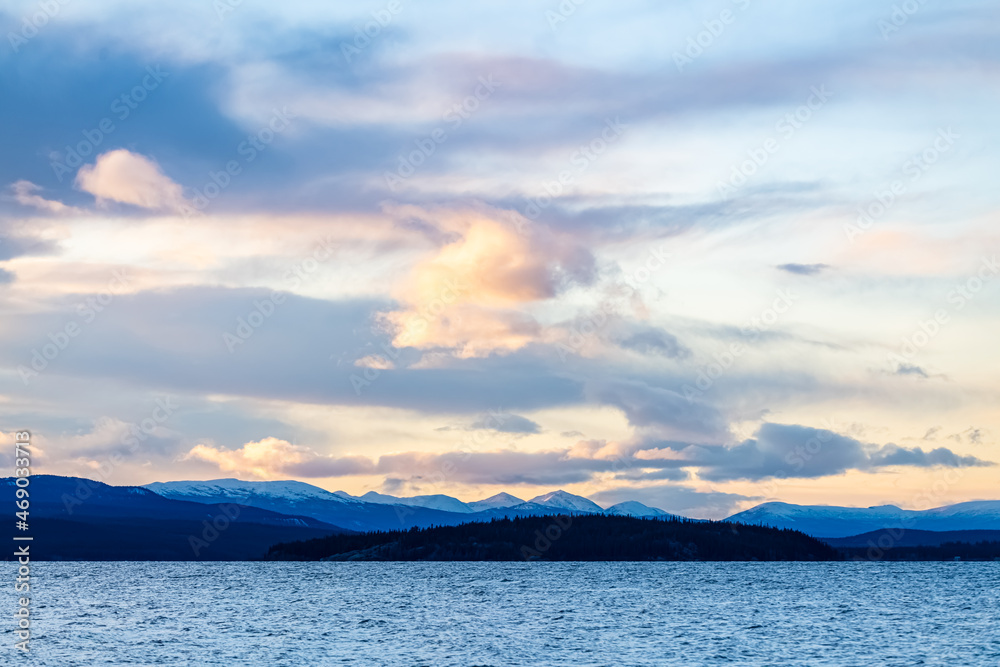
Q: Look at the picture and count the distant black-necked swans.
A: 0